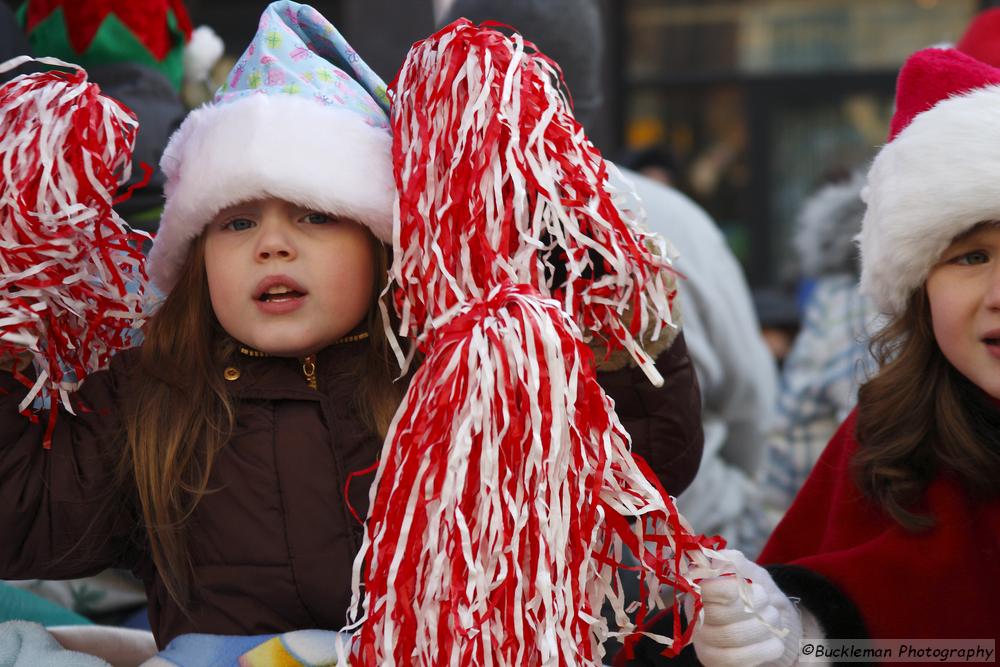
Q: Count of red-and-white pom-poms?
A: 3